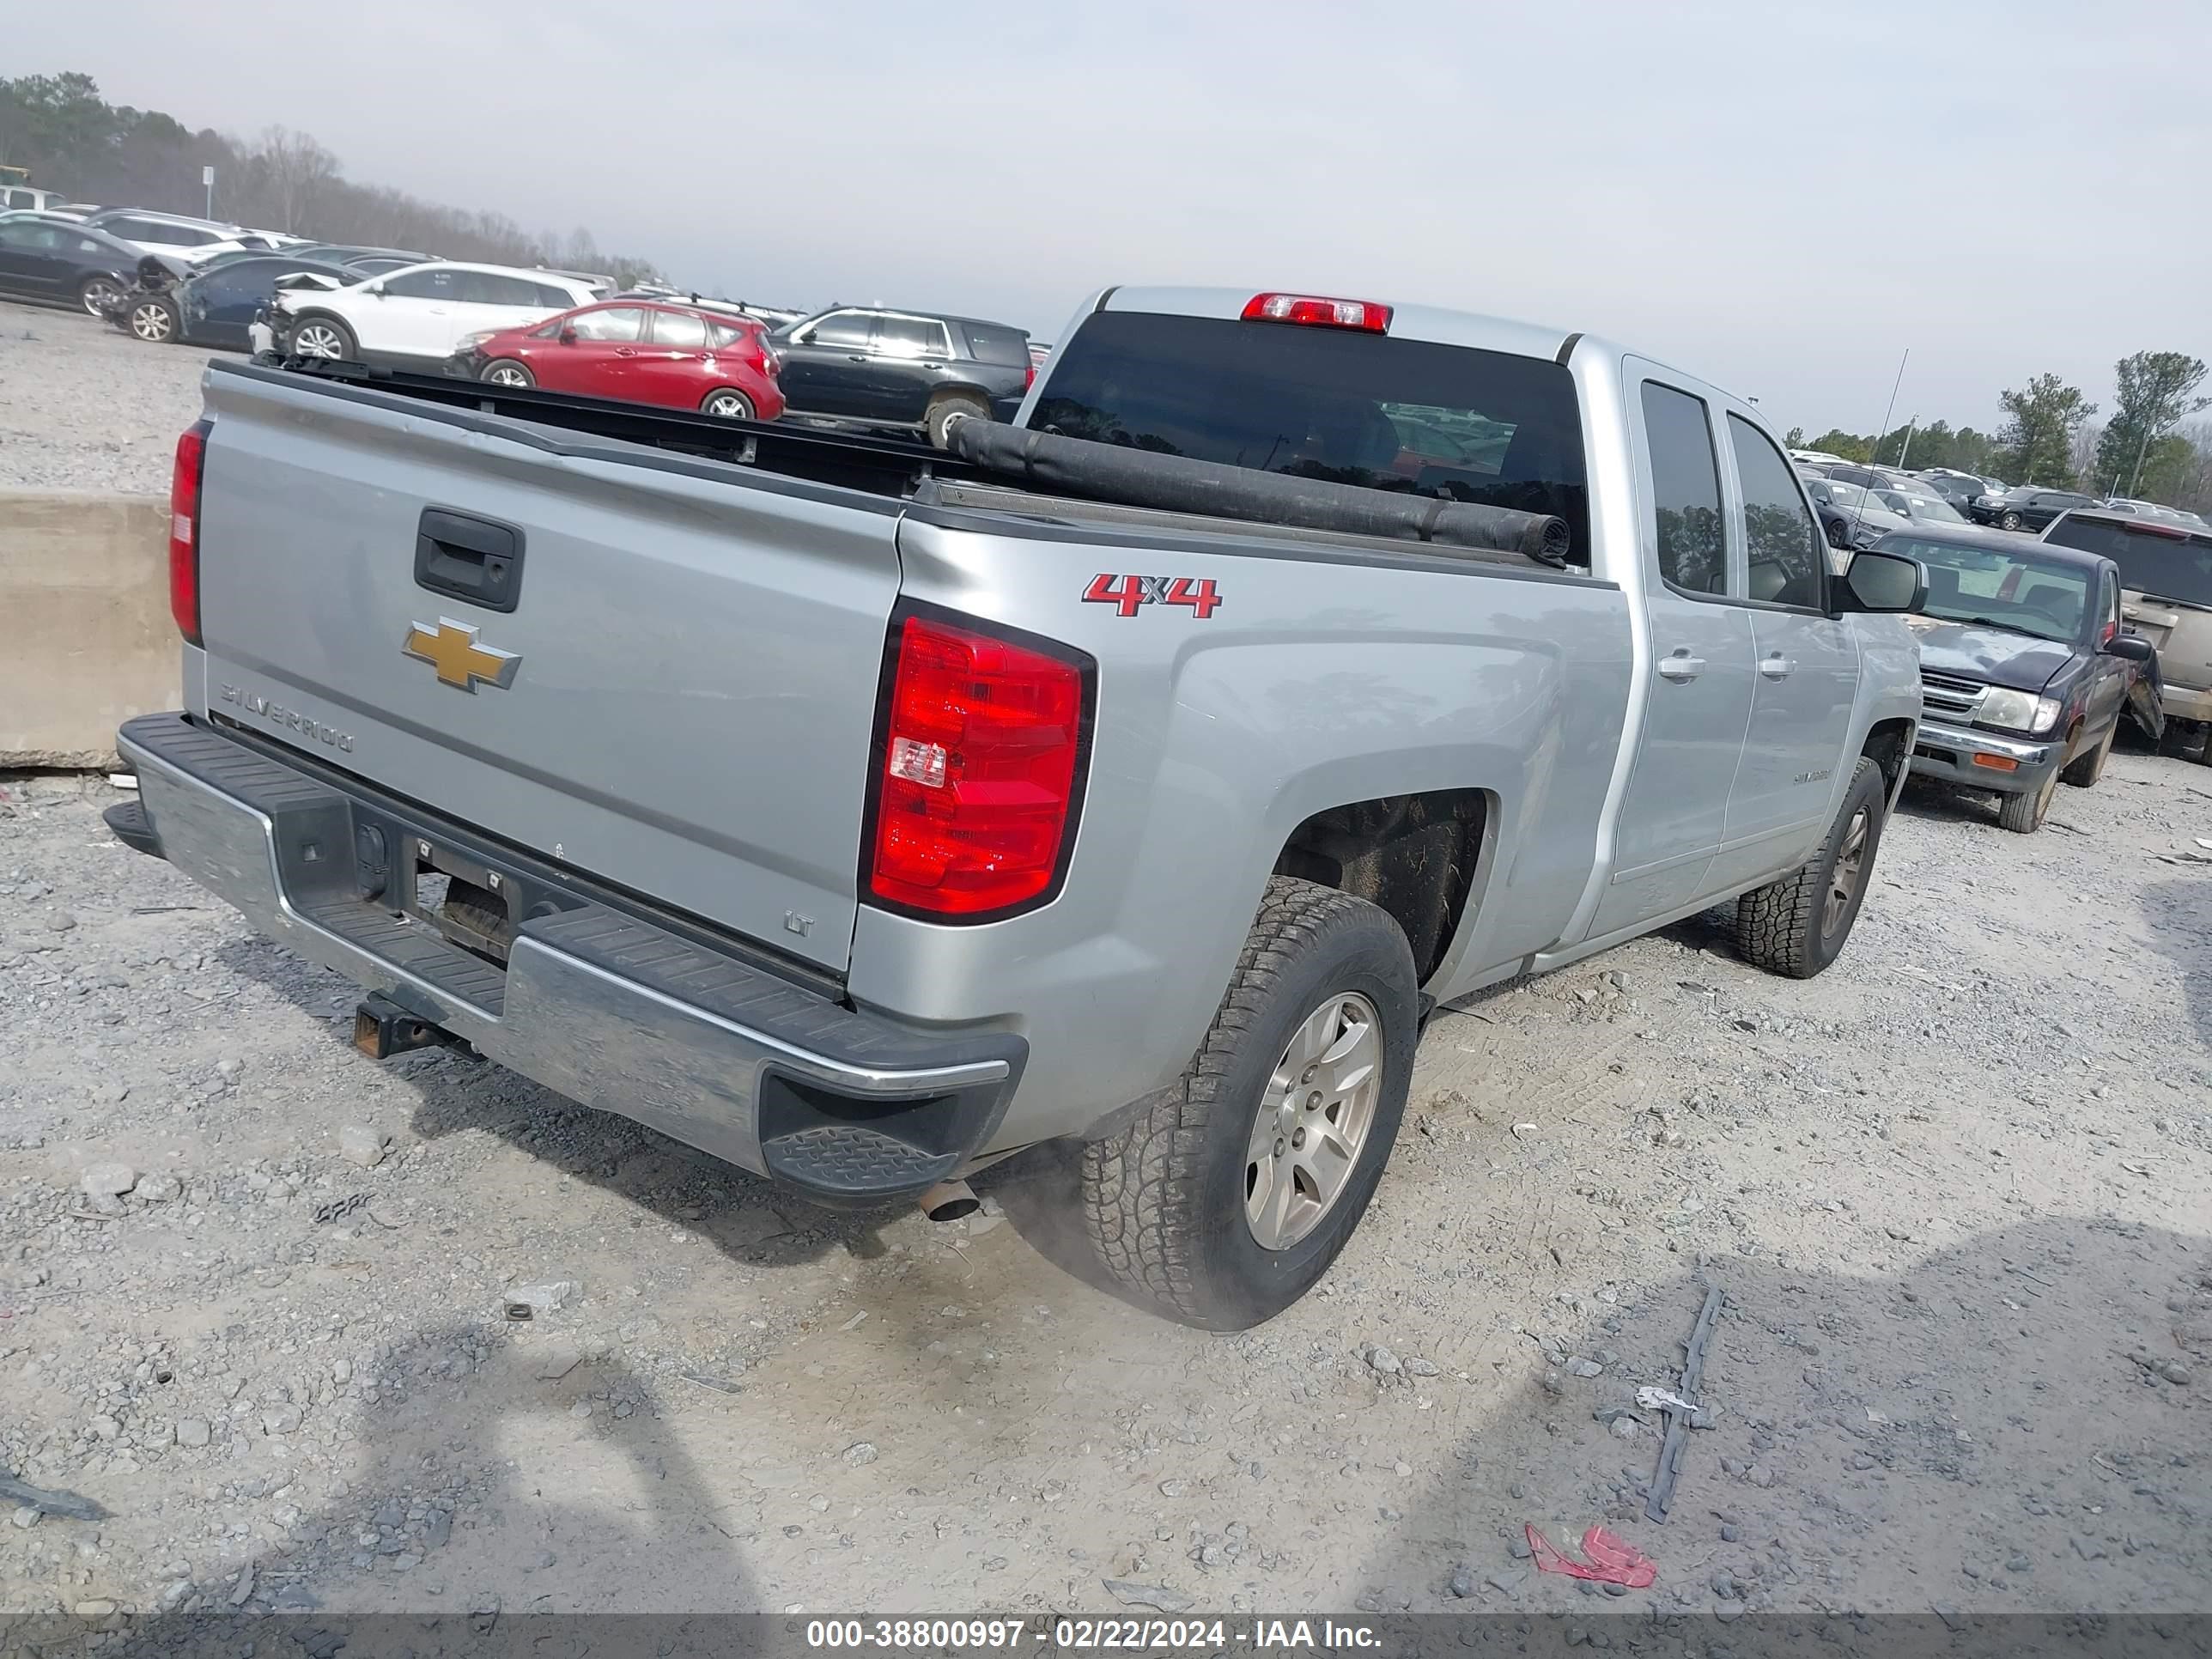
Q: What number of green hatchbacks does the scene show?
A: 0